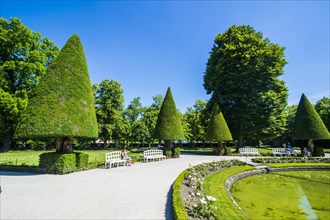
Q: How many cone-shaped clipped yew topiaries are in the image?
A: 4